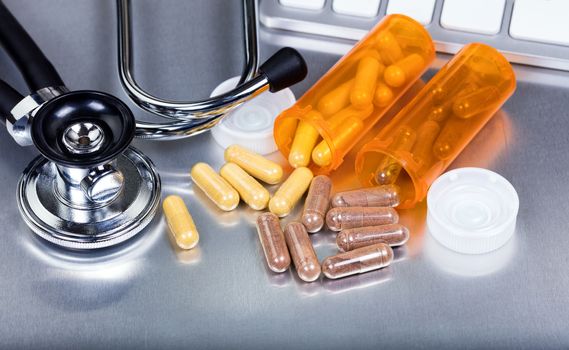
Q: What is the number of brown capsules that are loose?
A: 7